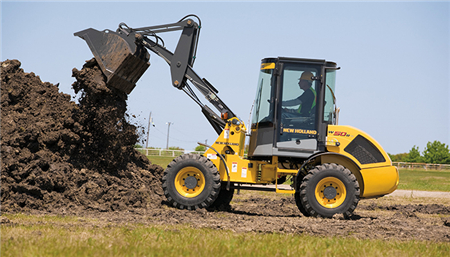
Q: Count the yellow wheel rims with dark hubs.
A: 2